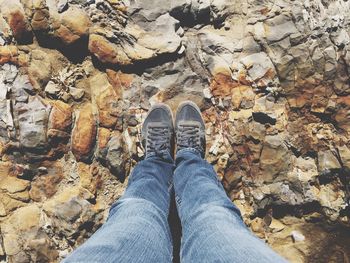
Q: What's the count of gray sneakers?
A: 2